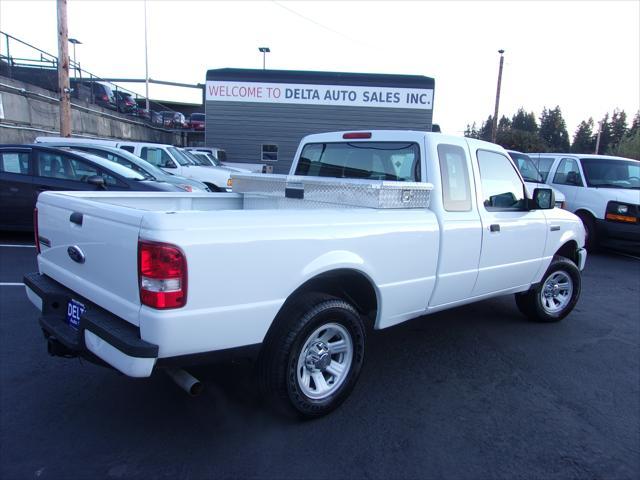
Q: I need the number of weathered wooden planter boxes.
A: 0